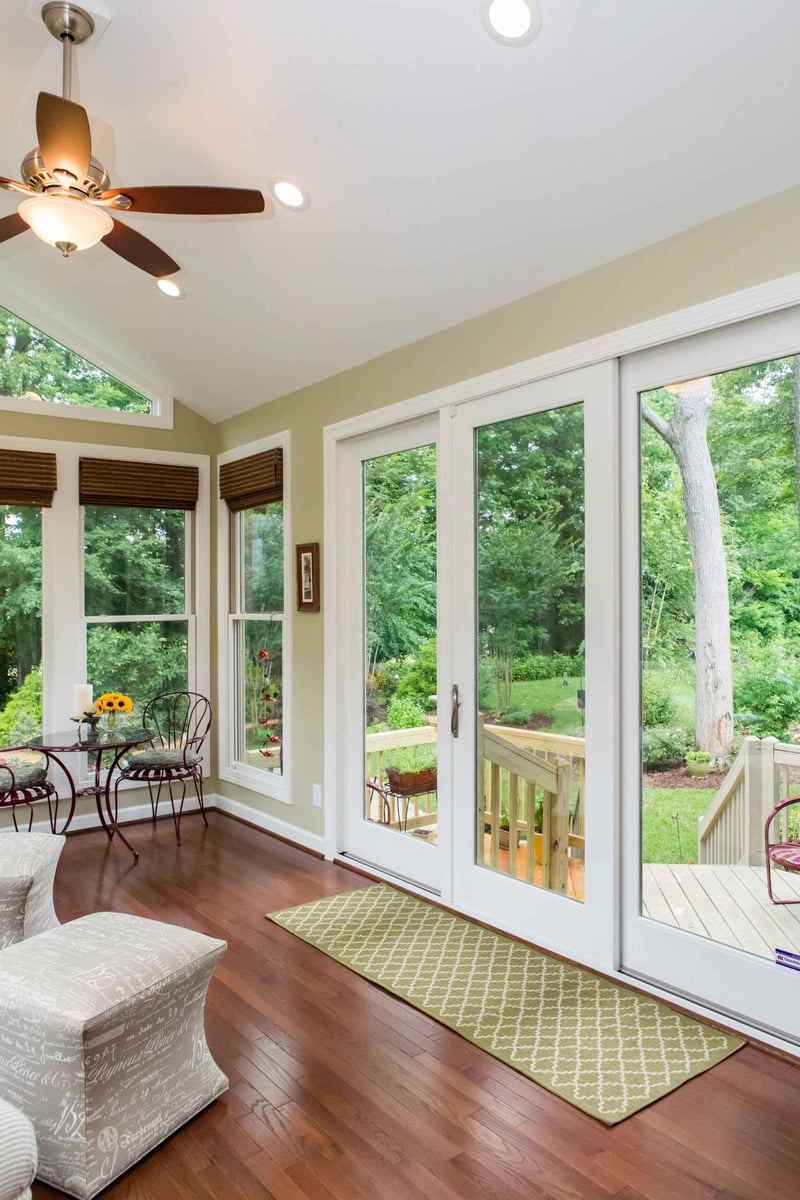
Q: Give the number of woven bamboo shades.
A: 3